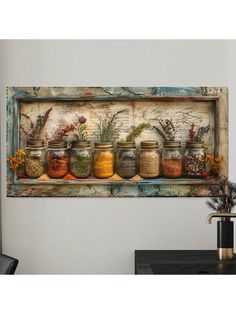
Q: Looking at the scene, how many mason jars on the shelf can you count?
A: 8